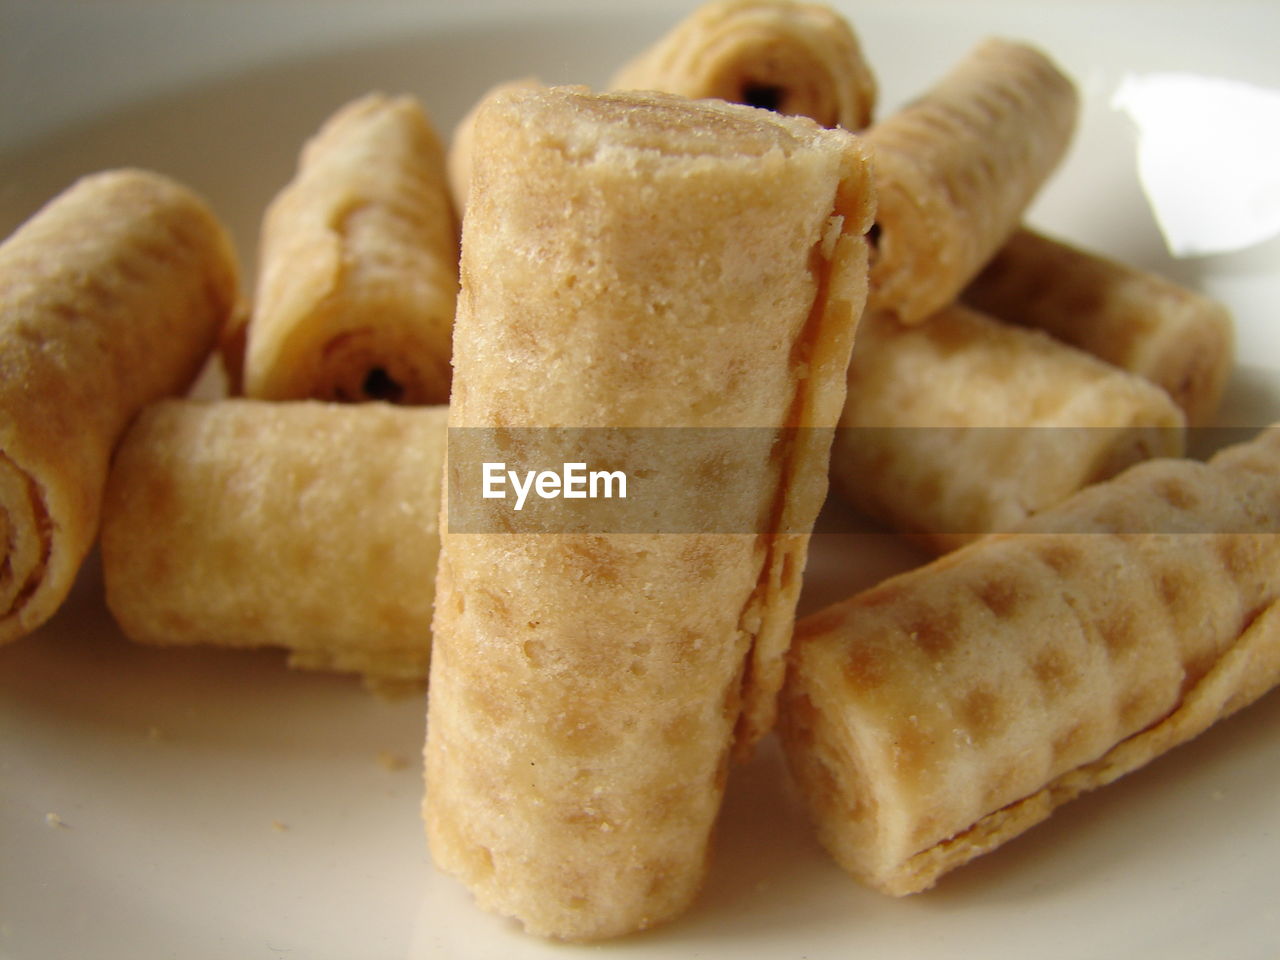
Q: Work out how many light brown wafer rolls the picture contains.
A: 10